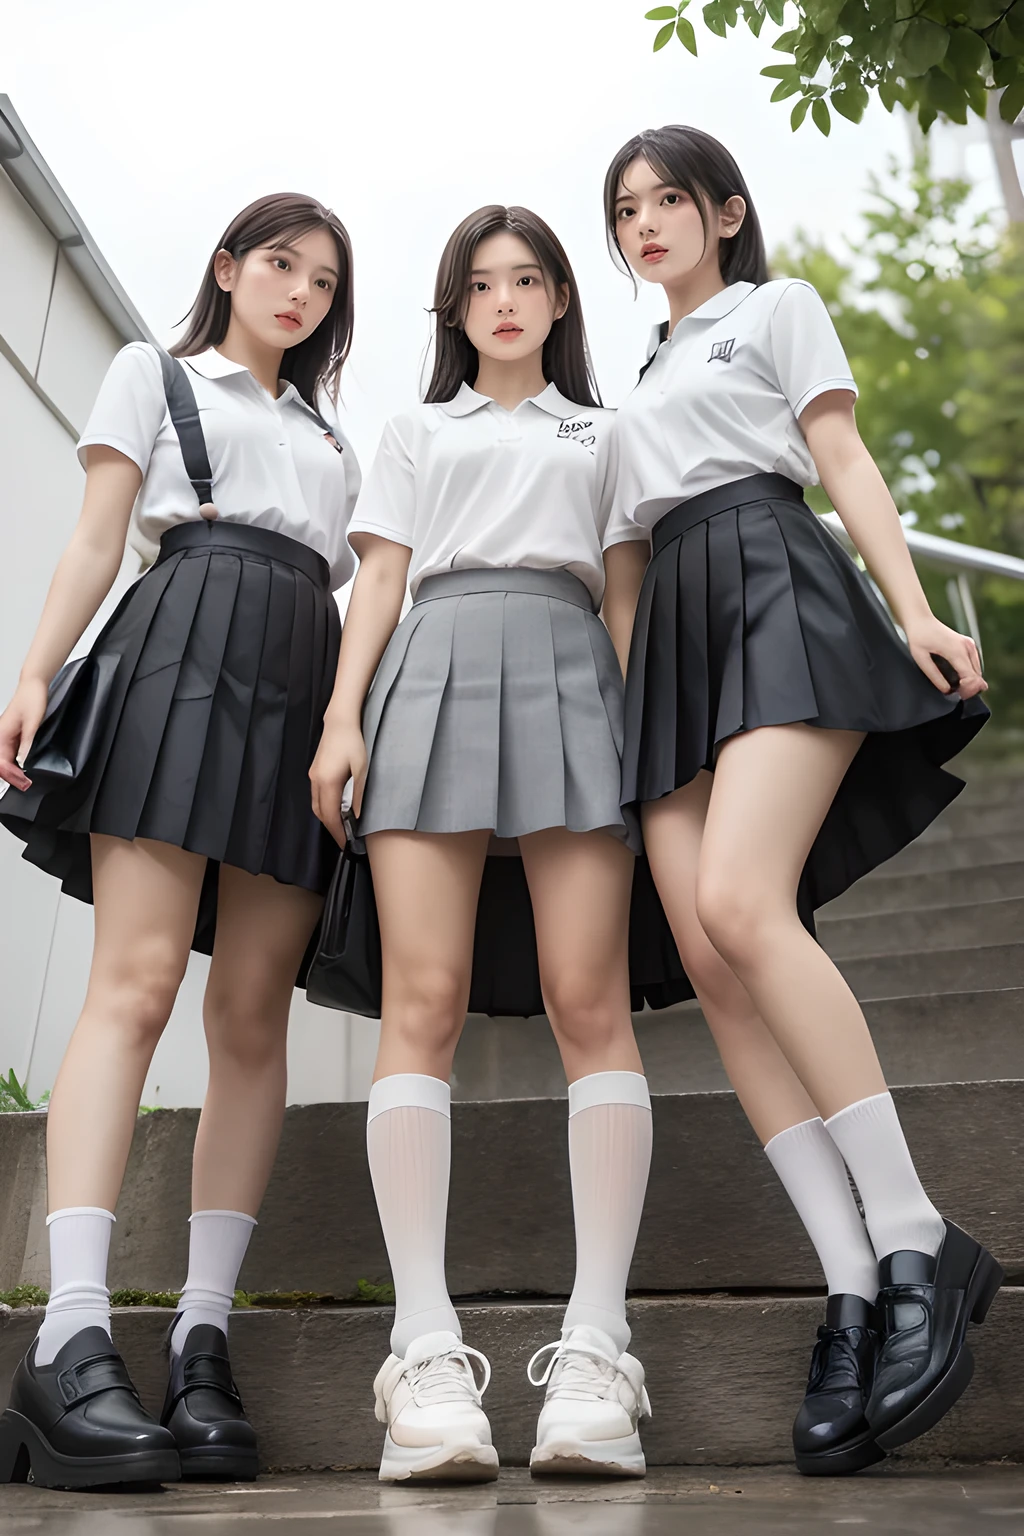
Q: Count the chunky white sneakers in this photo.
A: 2